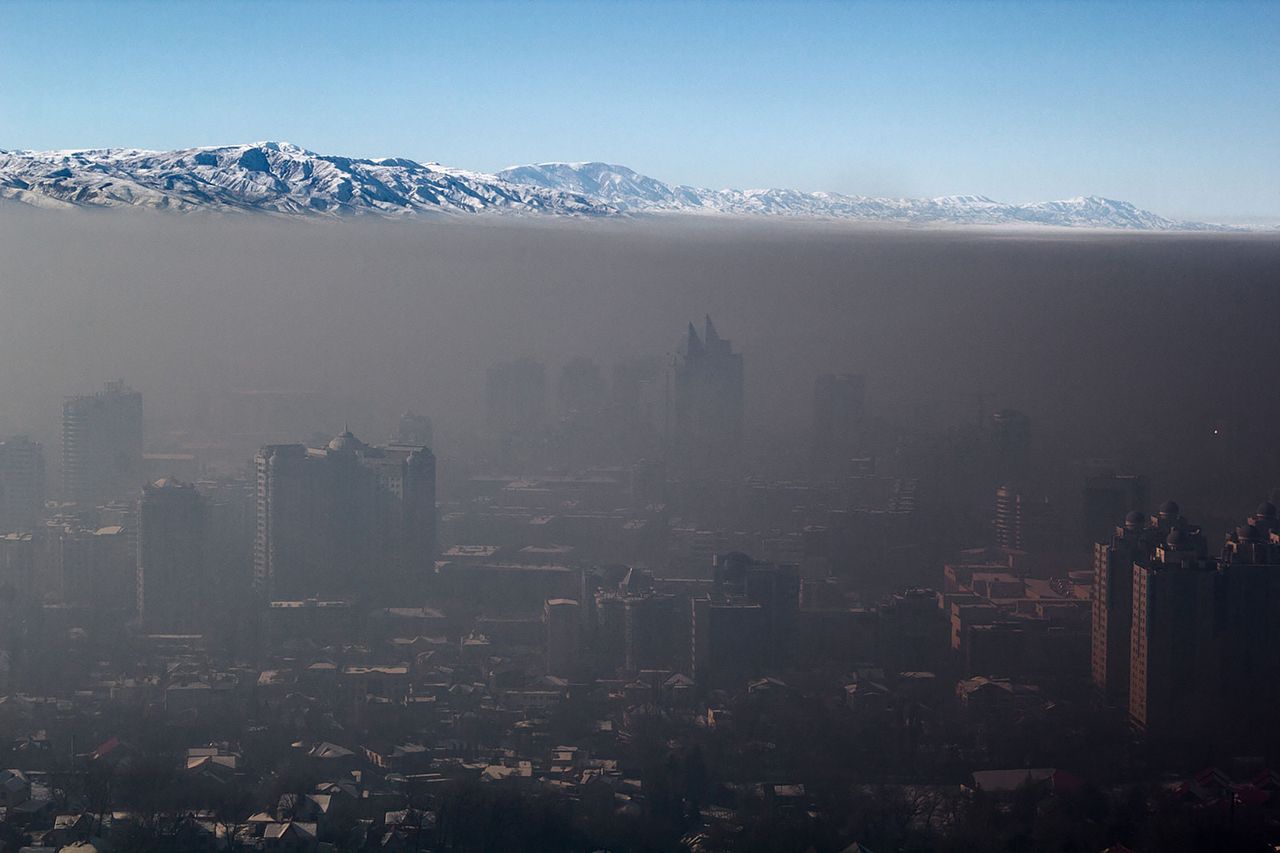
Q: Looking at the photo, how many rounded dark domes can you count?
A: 5